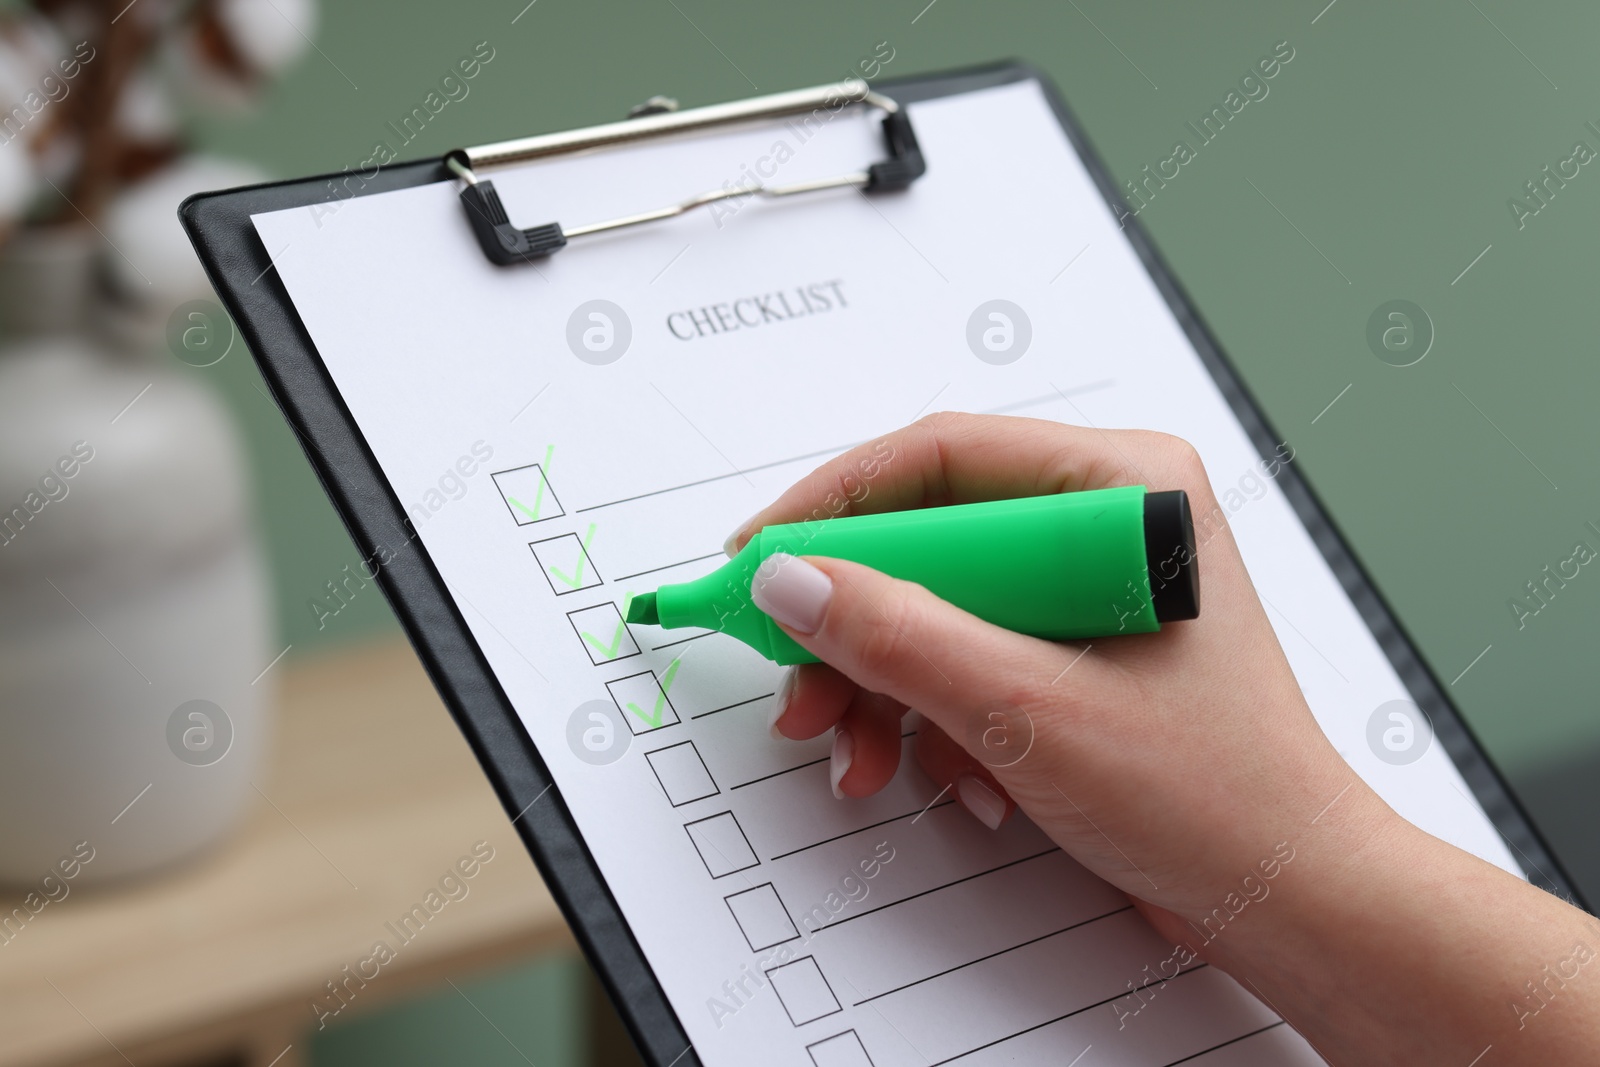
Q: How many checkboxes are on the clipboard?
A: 9